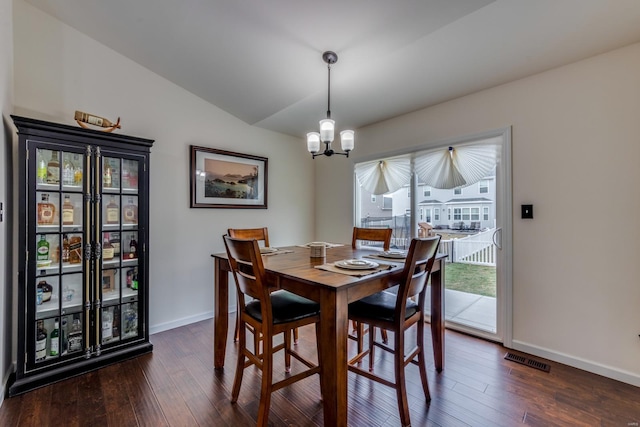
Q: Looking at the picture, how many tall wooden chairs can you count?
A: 4